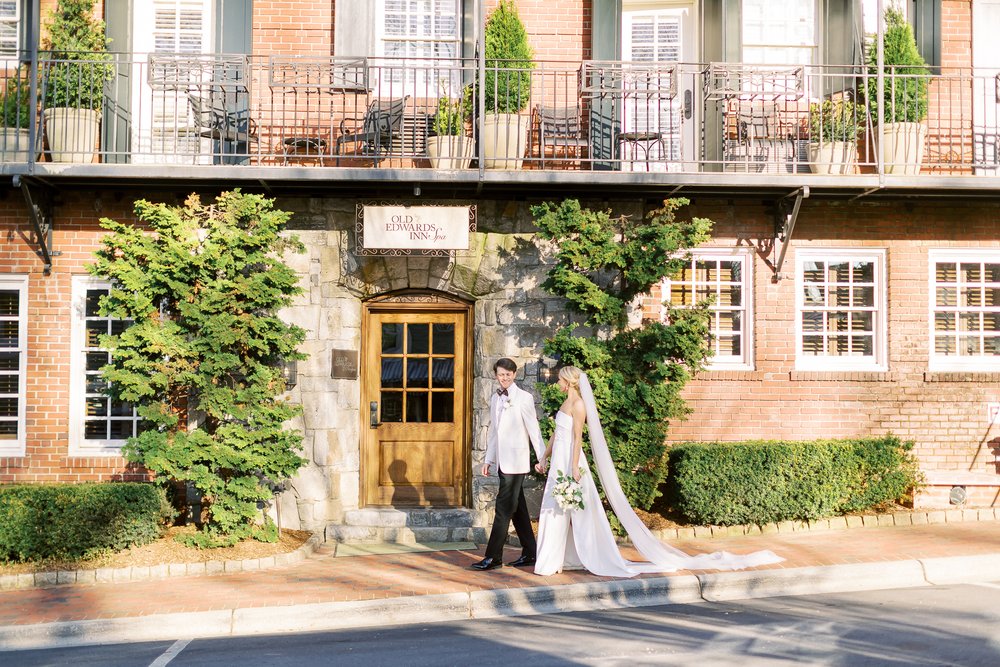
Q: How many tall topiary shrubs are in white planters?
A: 3